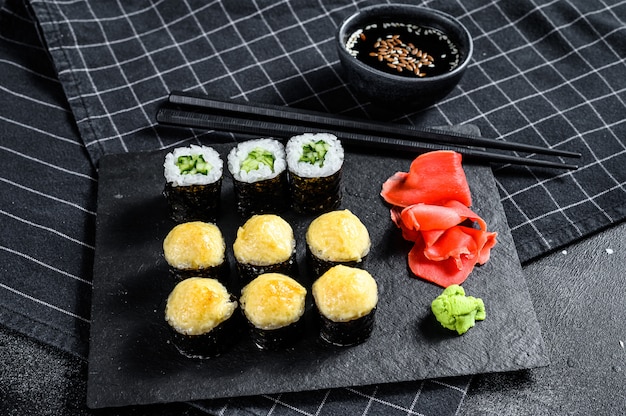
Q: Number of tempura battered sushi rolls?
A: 6